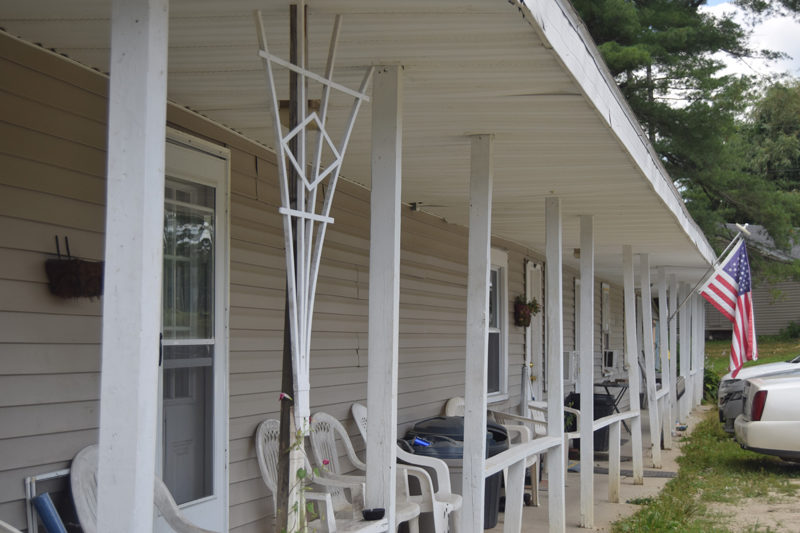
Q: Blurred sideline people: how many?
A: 0